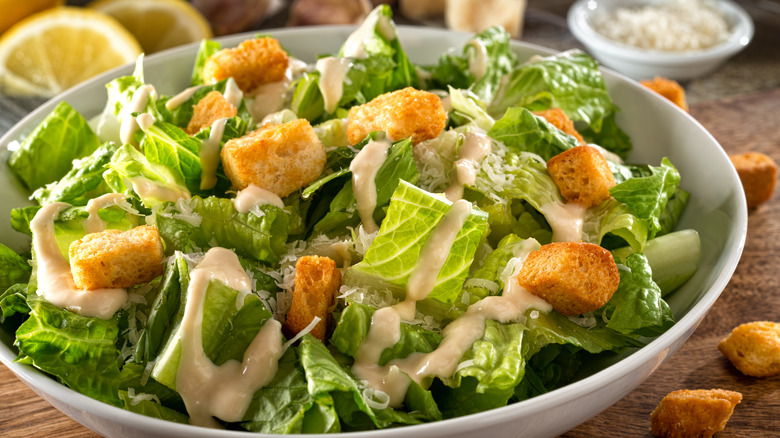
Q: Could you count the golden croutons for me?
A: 13